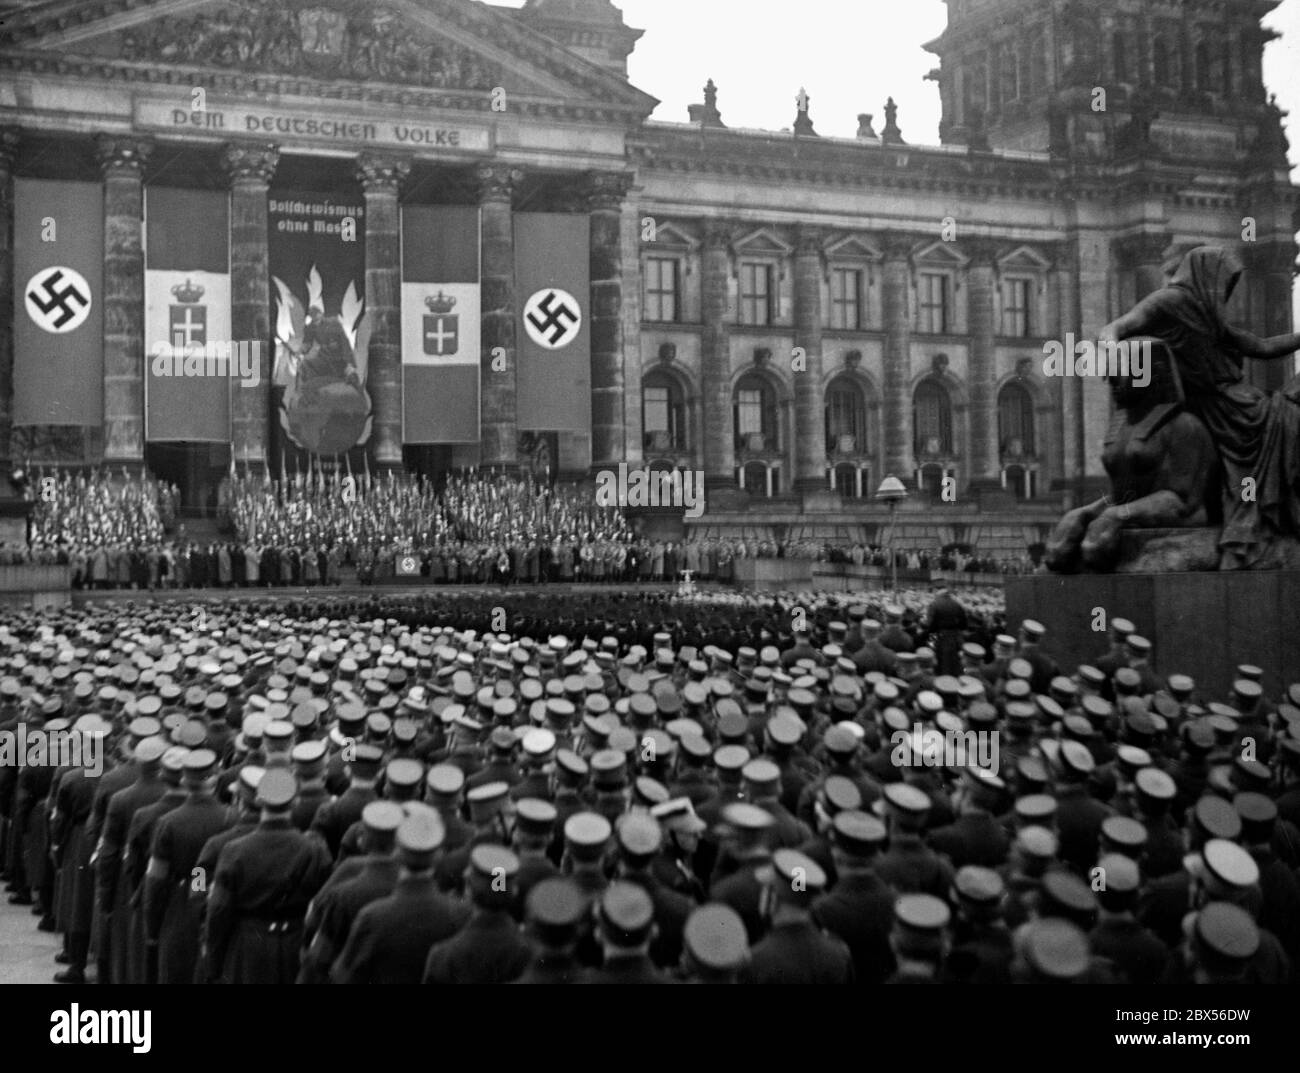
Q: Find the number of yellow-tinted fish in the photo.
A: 0